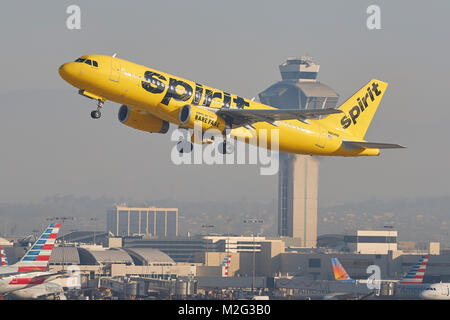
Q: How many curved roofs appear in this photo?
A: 3